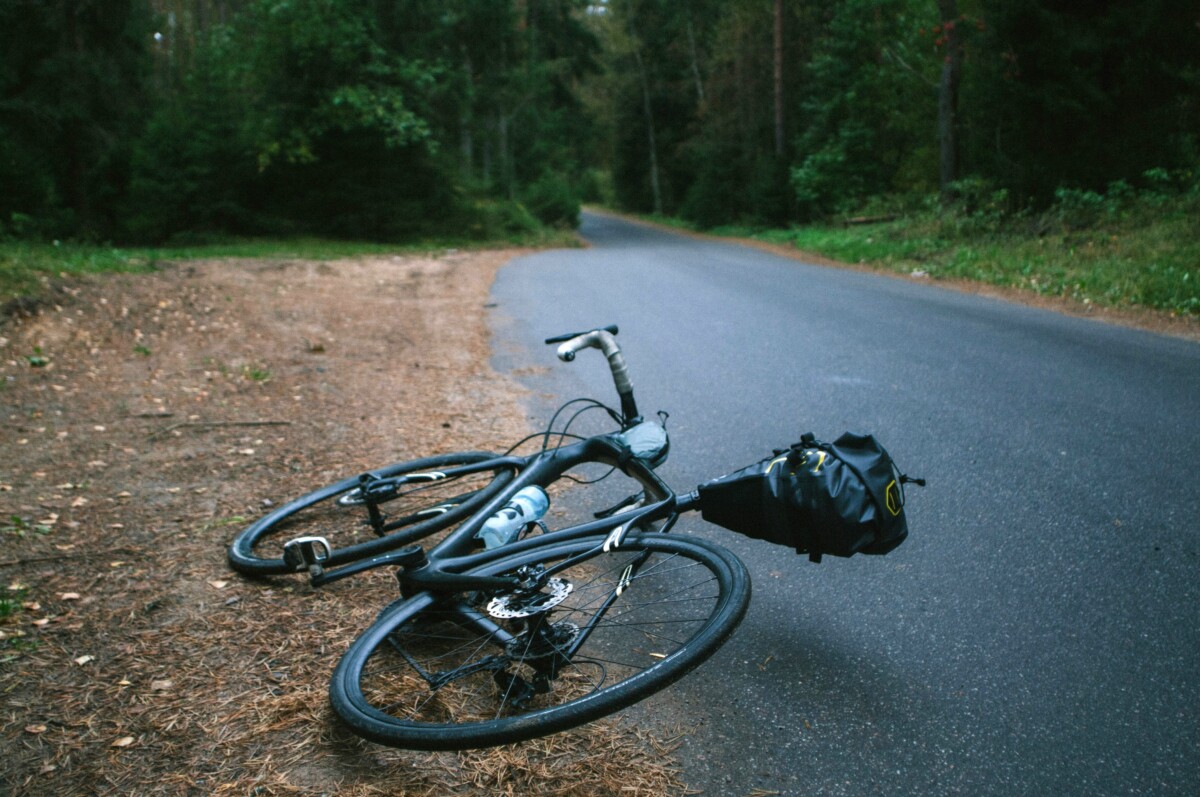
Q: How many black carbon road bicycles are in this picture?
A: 1